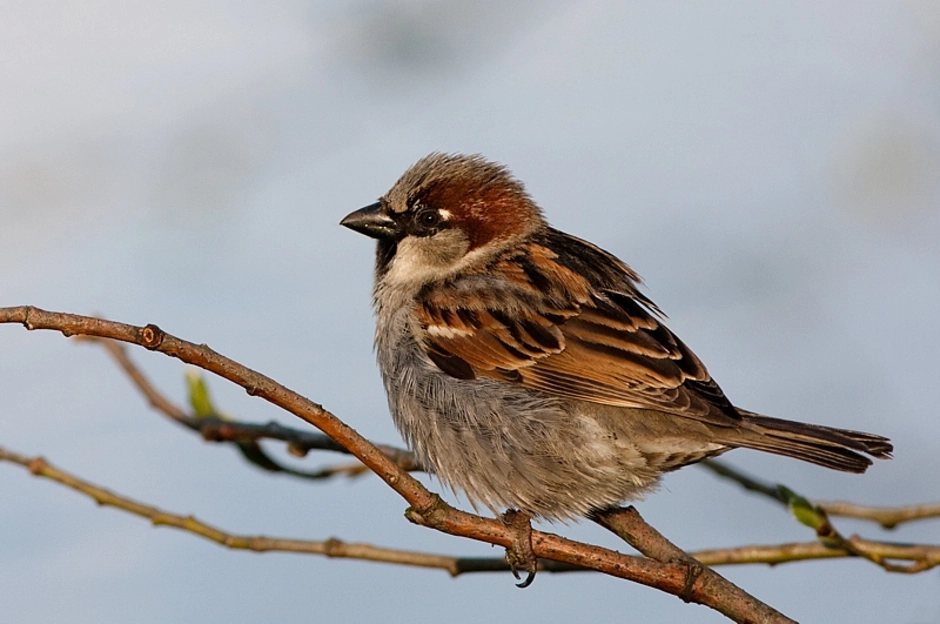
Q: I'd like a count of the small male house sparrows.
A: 1